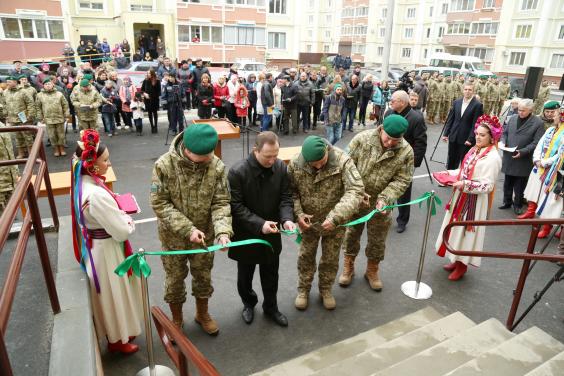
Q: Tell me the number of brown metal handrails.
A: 3